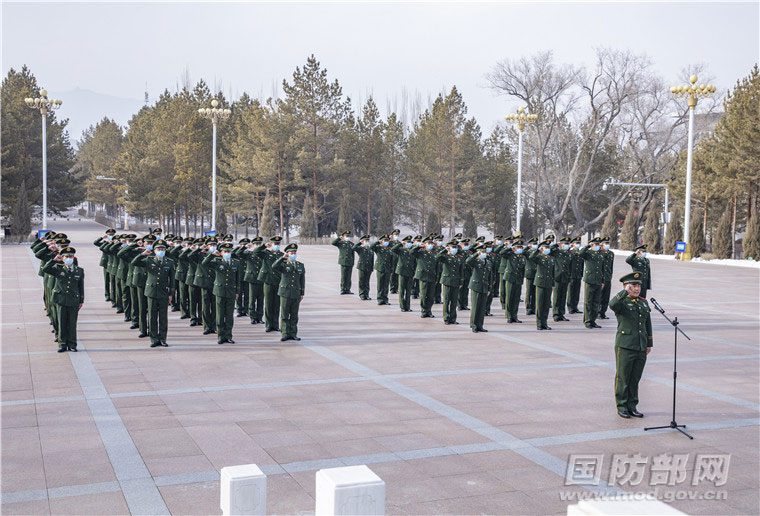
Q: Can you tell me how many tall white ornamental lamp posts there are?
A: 4